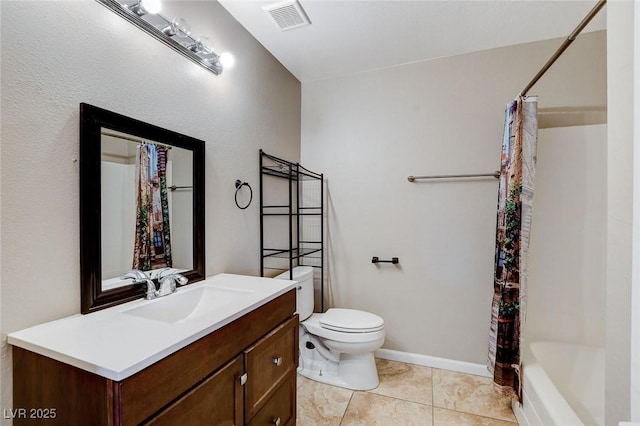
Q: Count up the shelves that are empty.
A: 3